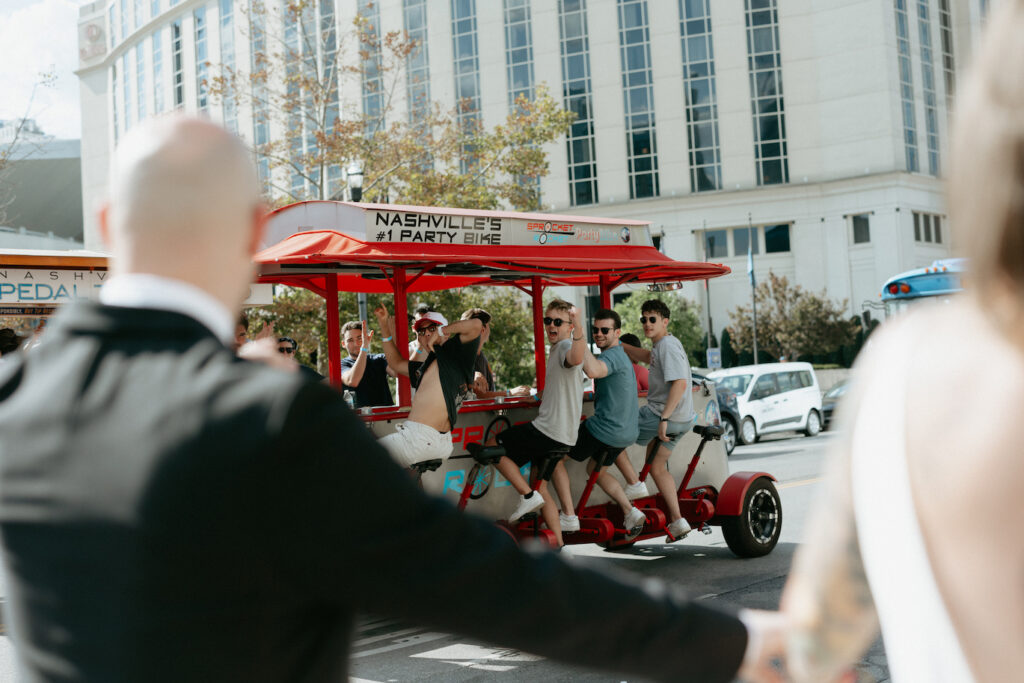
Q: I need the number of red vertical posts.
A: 4